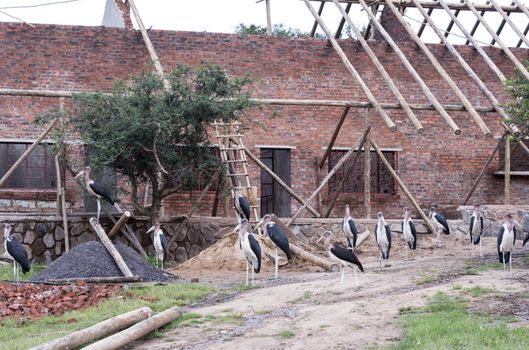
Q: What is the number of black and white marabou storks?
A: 13